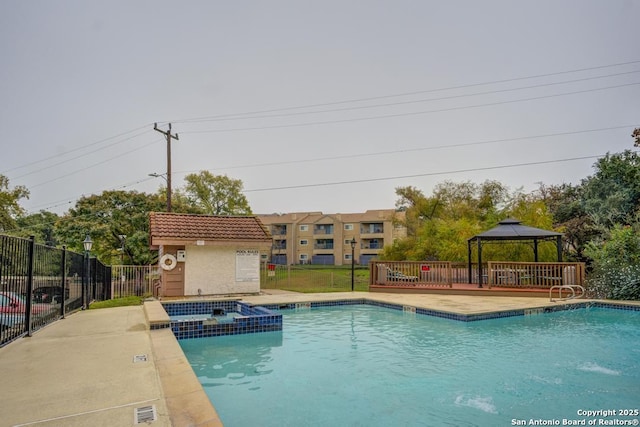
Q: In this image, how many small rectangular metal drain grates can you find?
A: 2